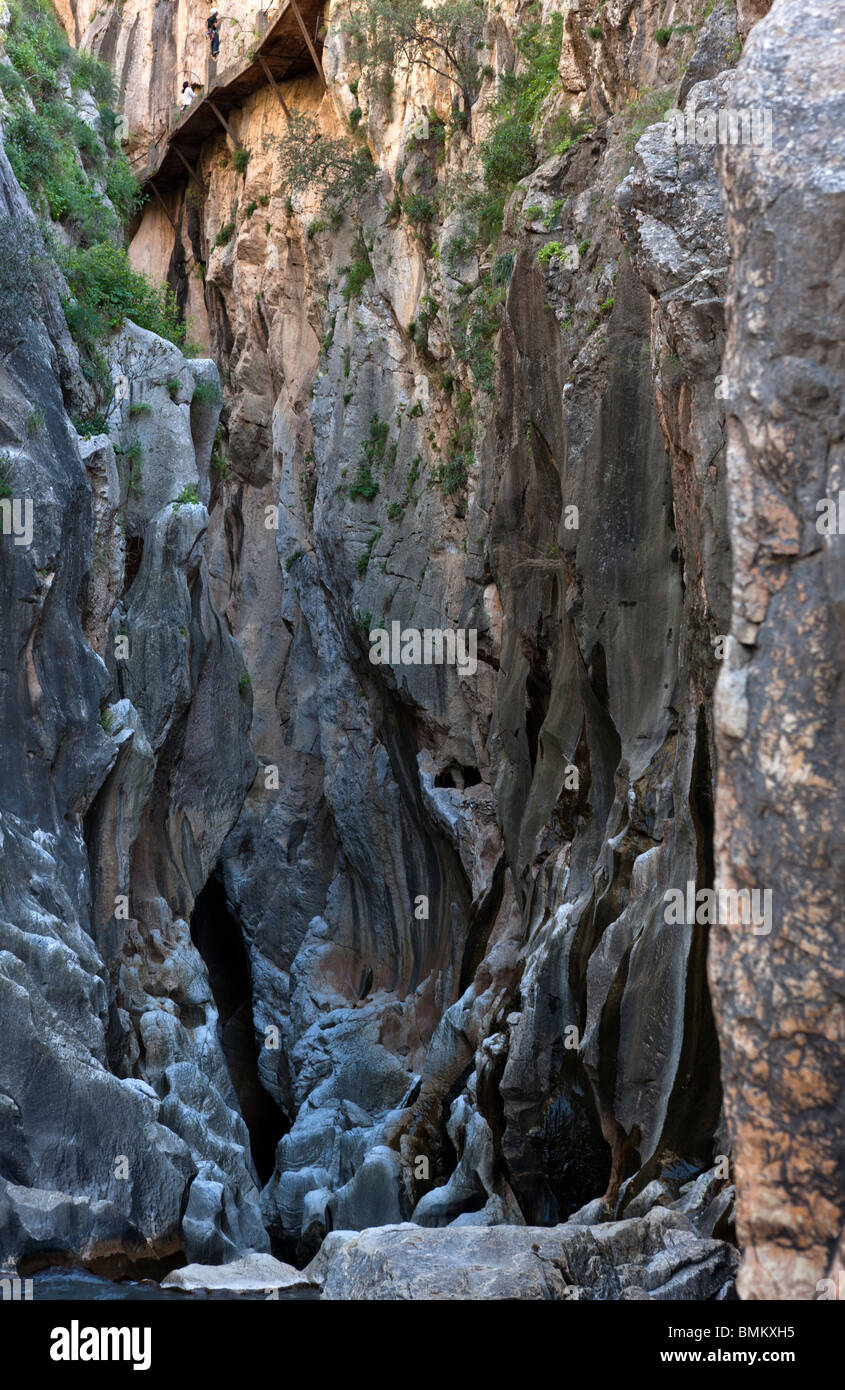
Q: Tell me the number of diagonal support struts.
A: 5